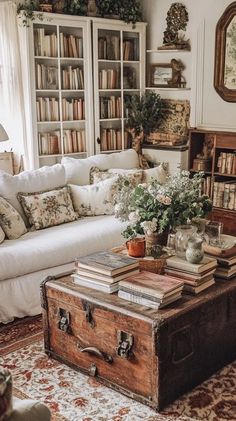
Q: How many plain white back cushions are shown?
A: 2